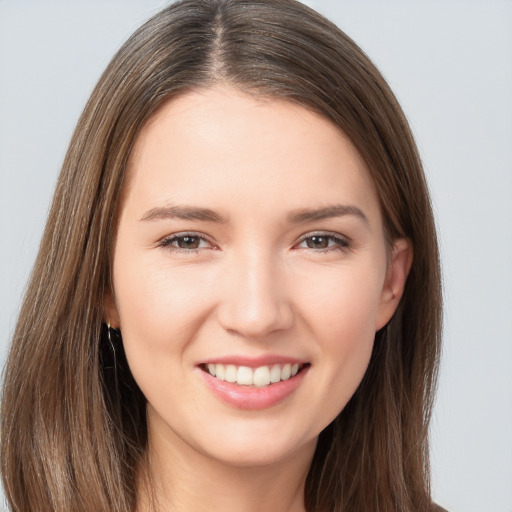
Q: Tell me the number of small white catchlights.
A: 4